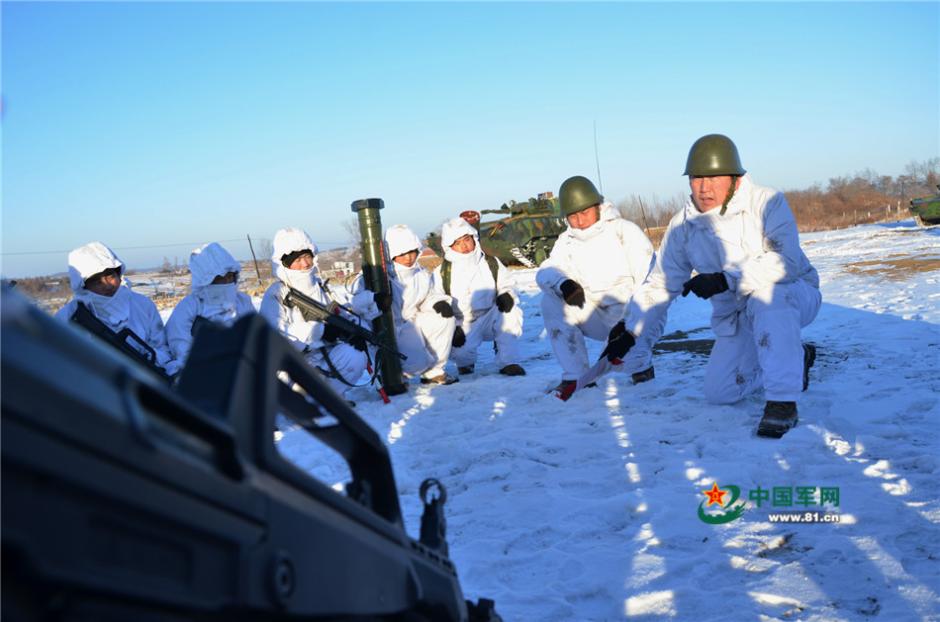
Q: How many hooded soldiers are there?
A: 5